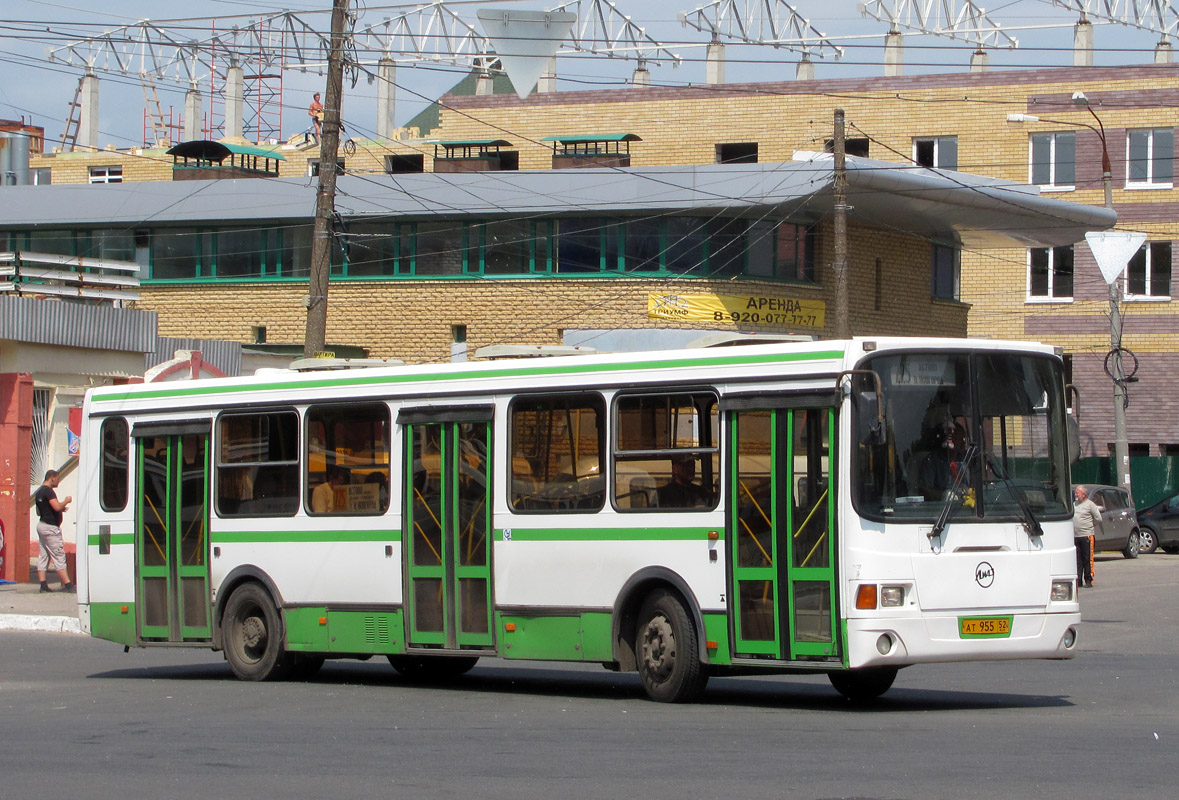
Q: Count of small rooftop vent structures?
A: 3